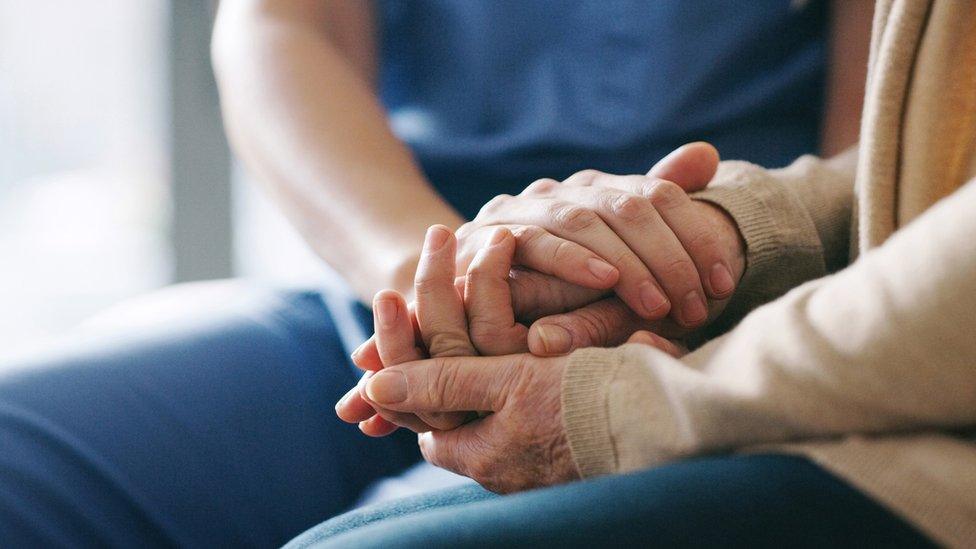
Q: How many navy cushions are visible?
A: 0